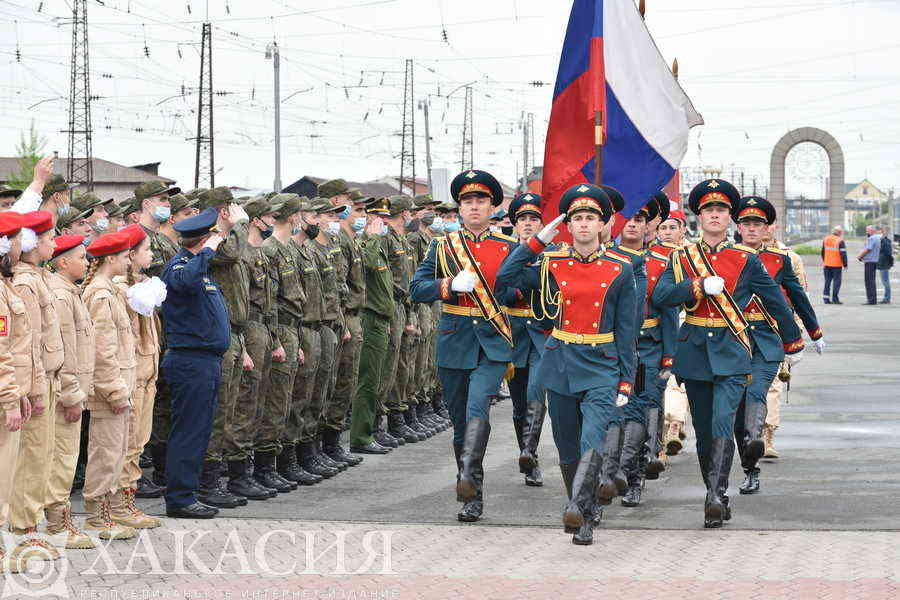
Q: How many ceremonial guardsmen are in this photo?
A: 8